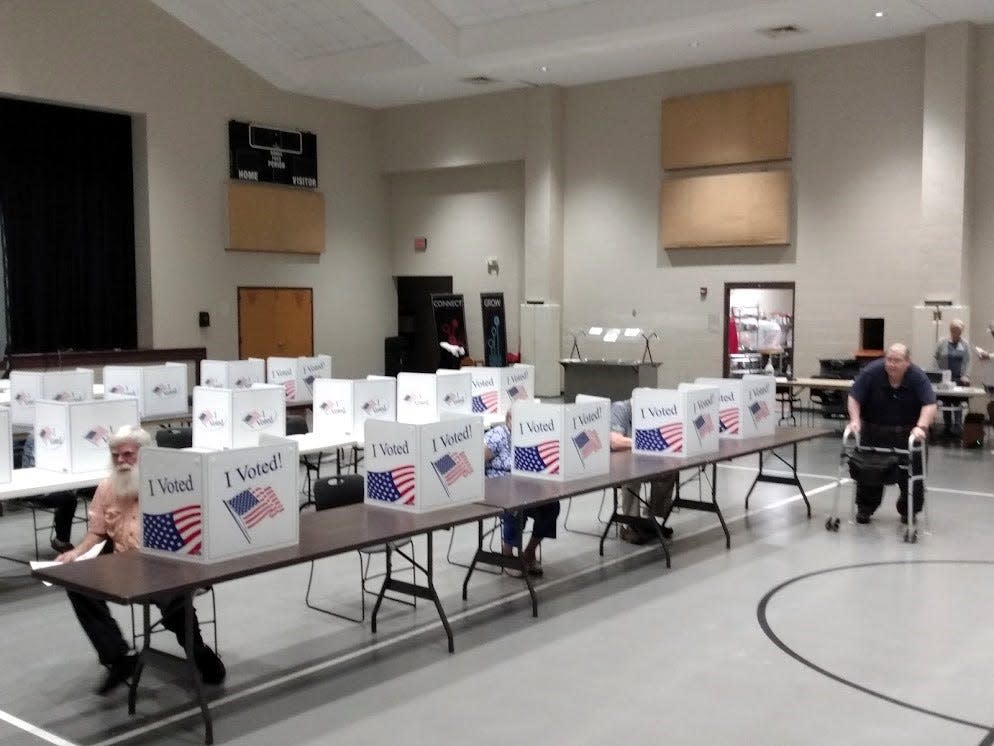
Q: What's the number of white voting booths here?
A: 15